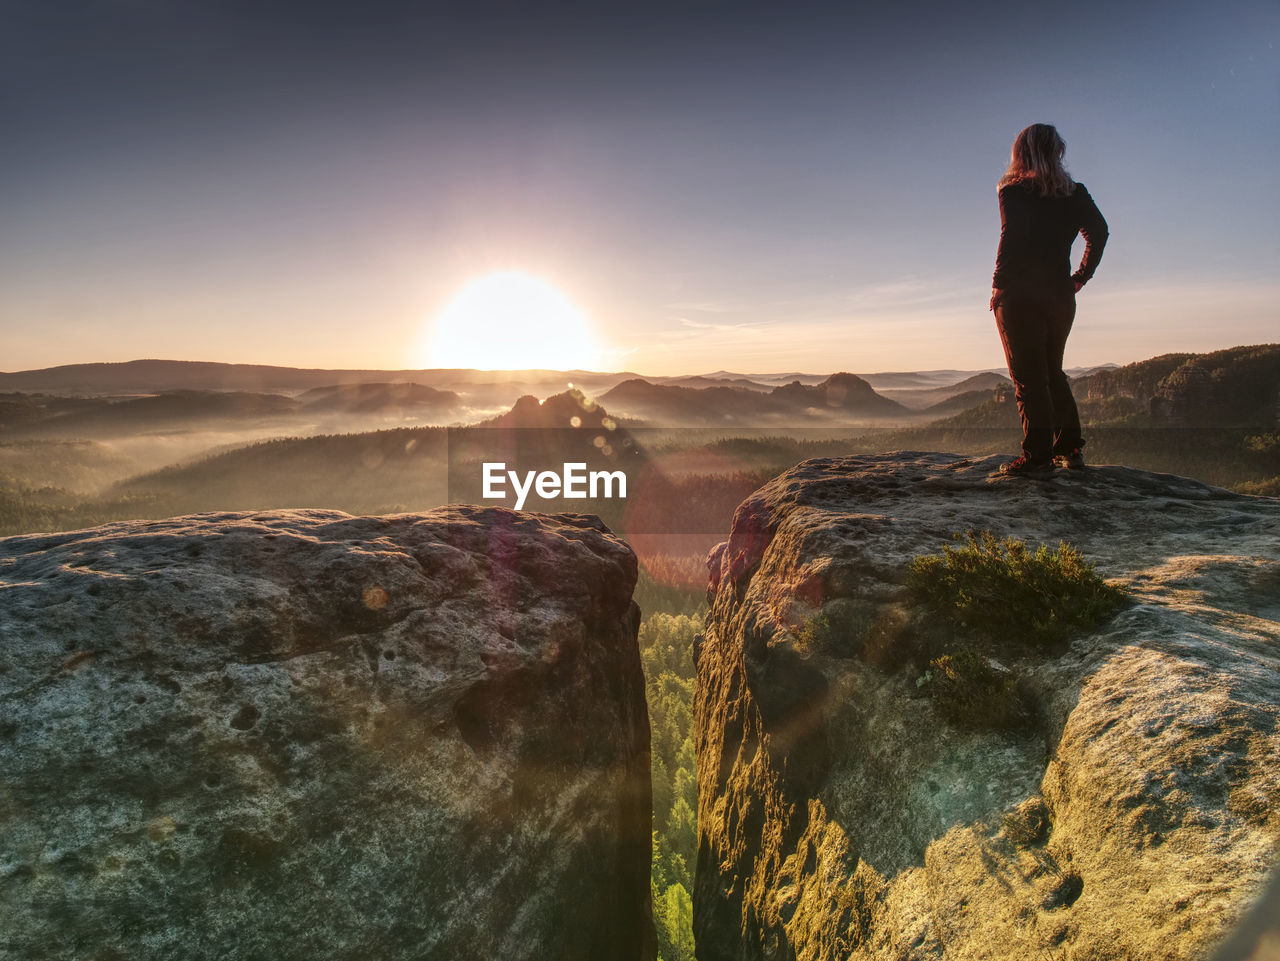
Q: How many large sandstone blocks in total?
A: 2